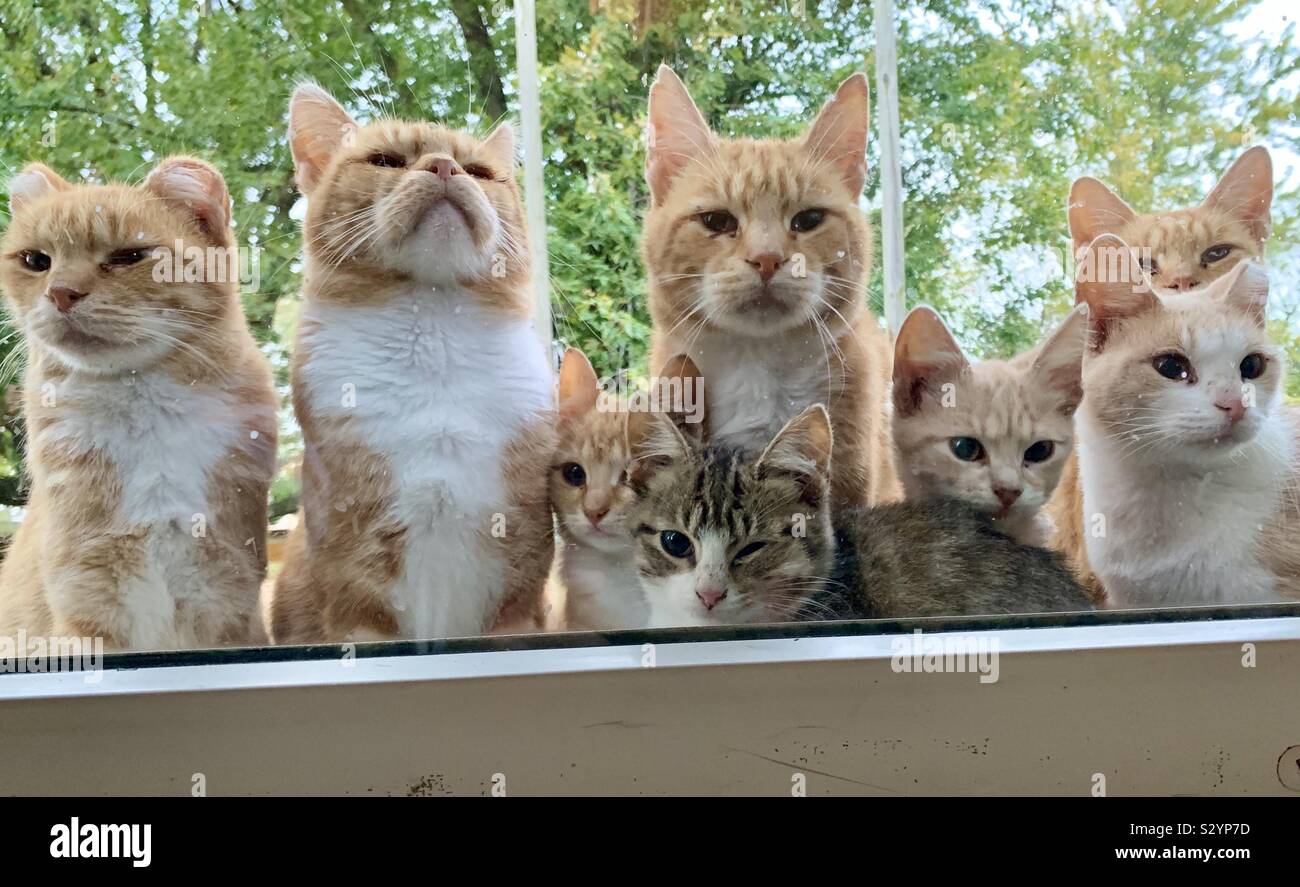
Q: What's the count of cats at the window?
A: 8